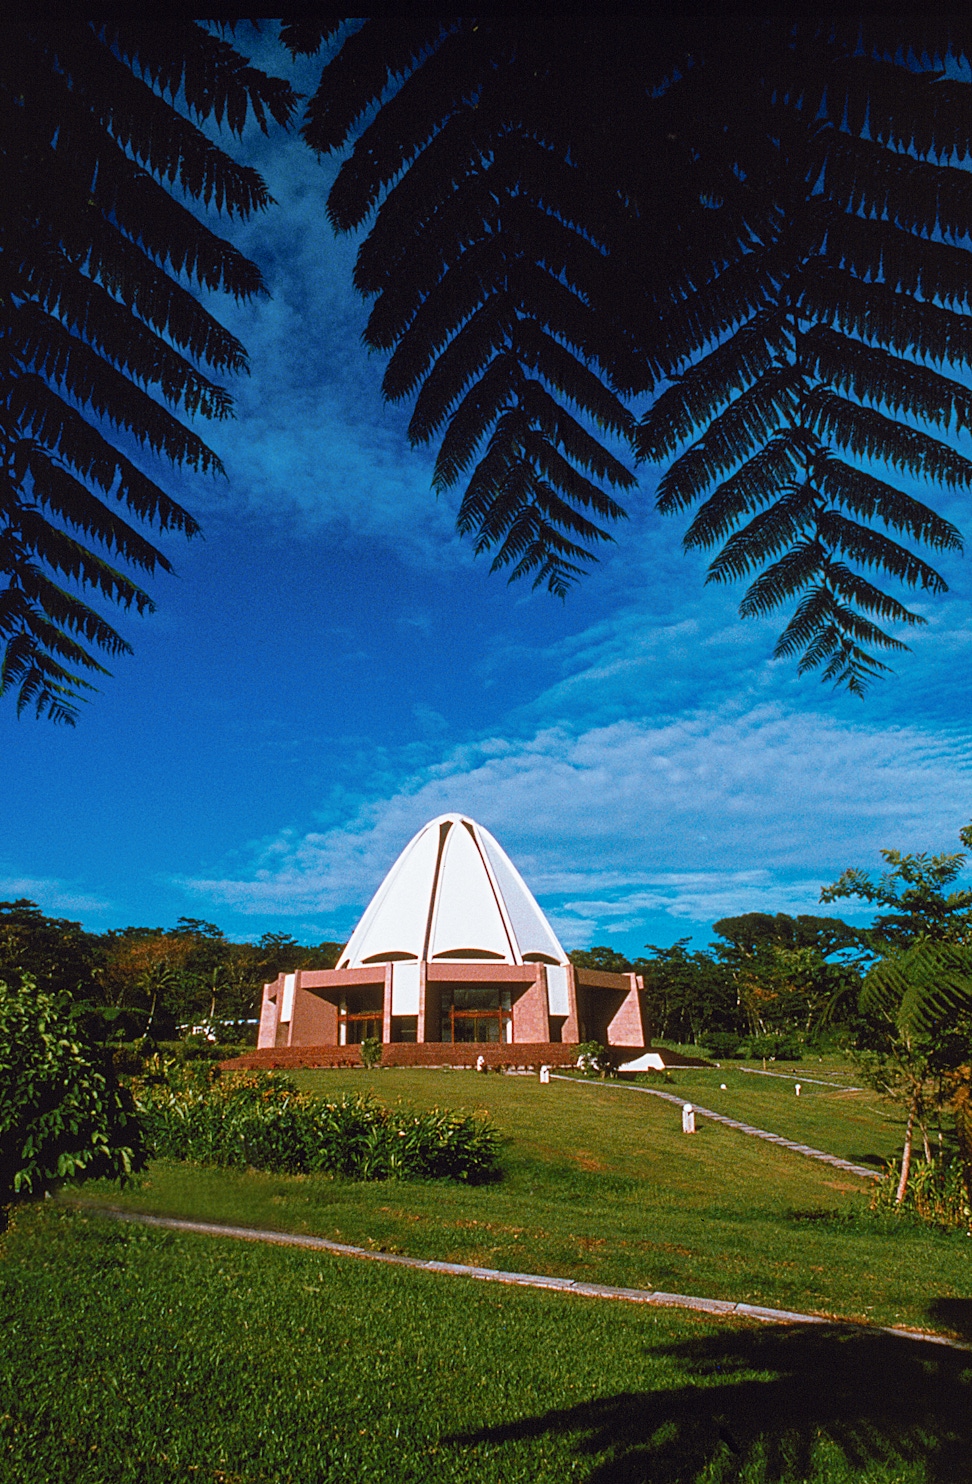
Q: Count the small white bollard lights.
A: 5